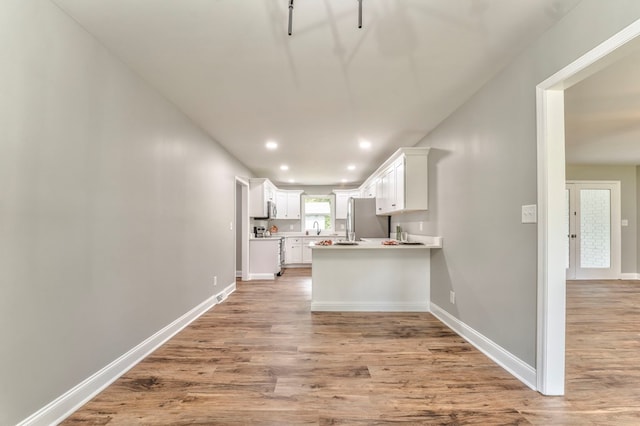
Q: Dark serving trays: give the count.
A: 2